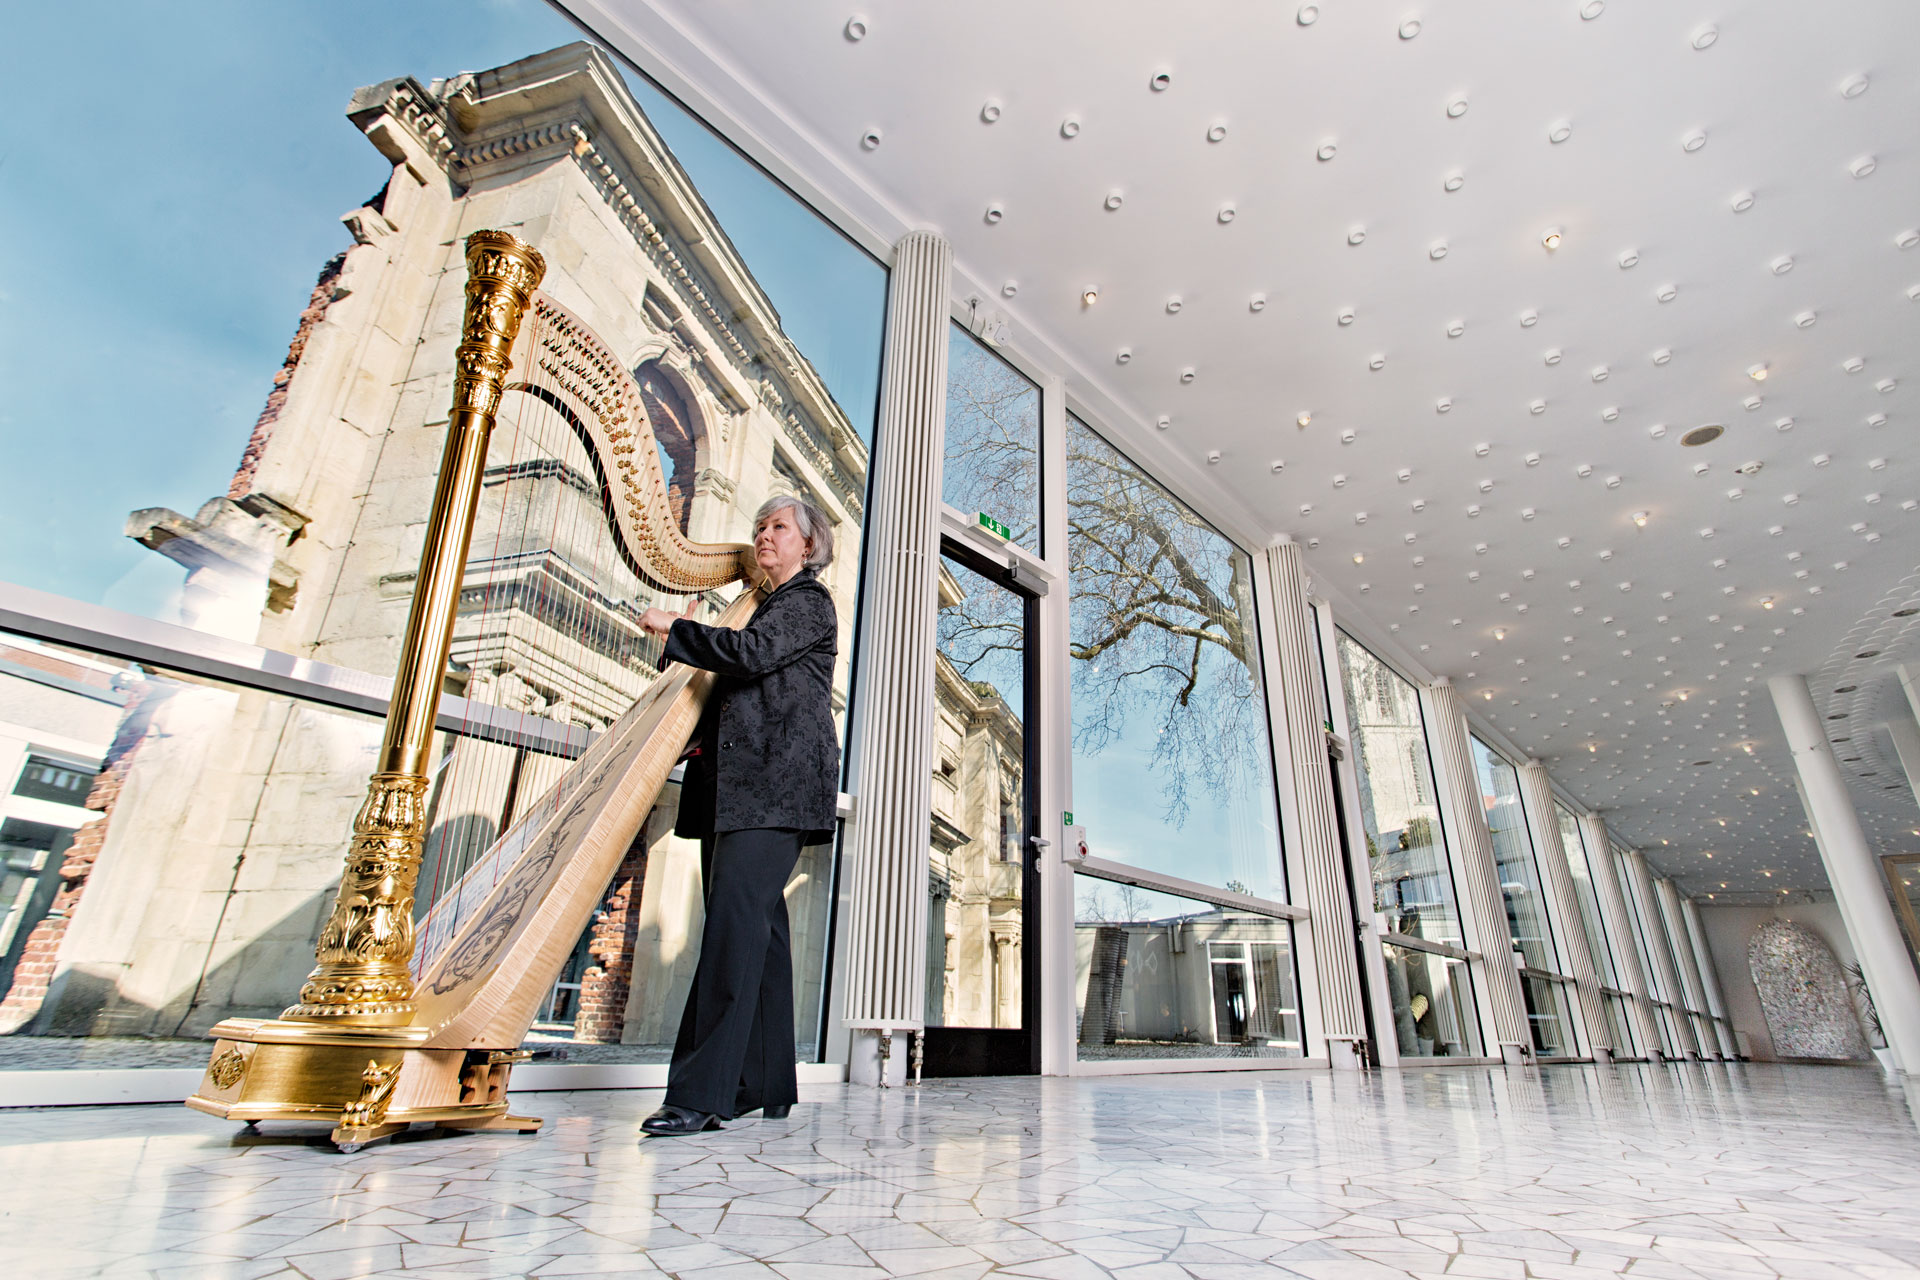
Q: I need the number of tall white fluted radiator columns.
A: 8